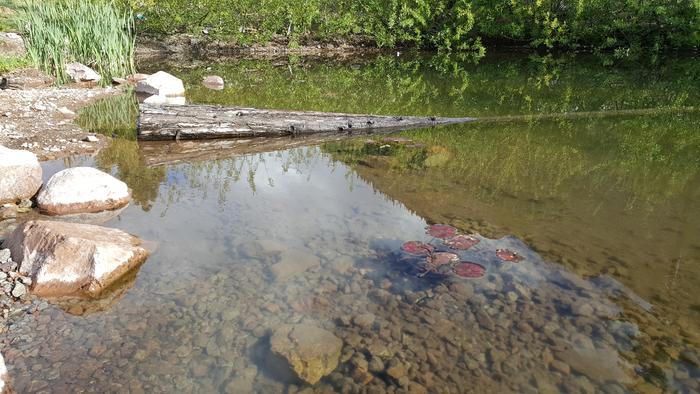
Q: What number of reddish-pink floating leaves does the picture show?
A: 6